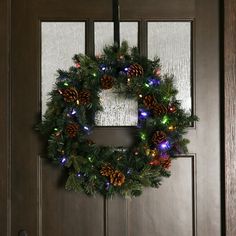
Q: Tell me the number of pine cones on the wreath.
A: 11